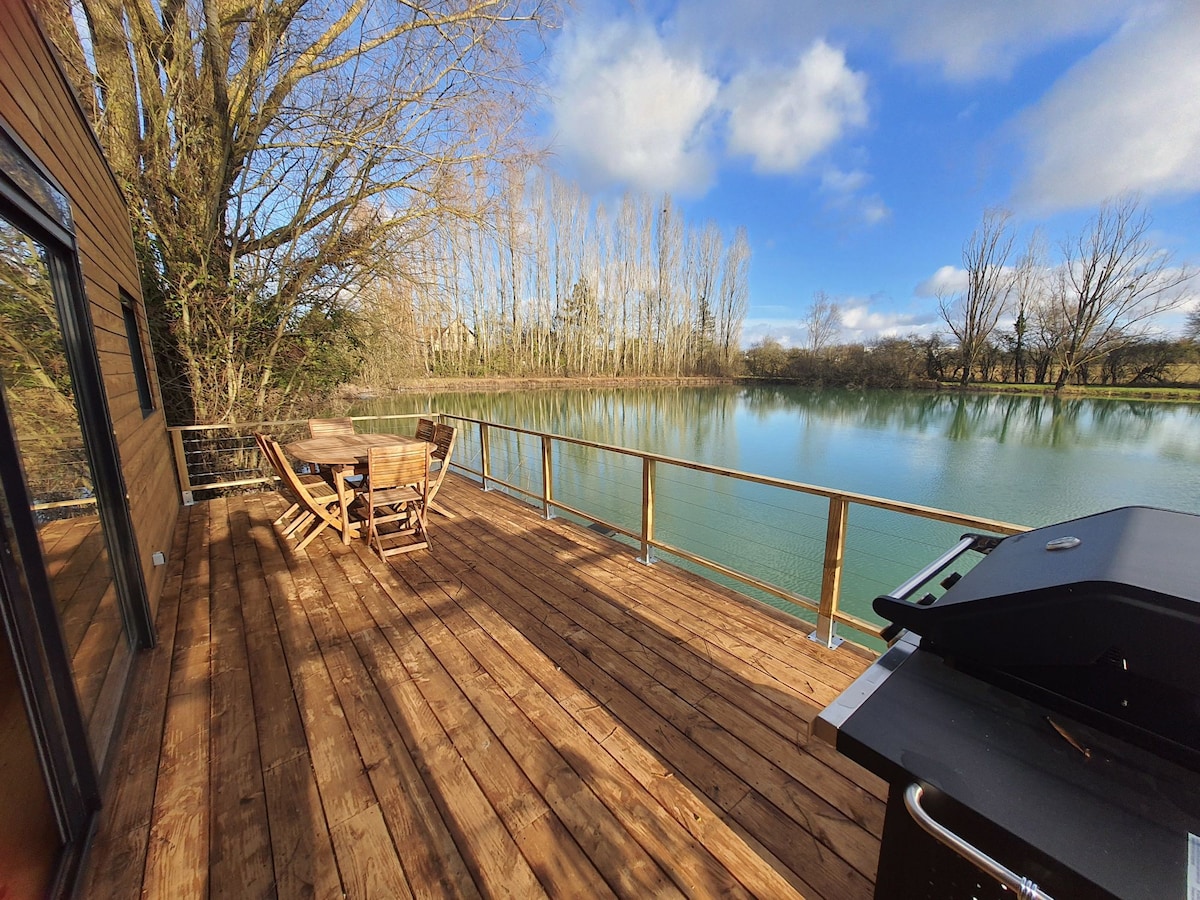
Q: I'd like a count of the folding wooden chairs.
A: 6